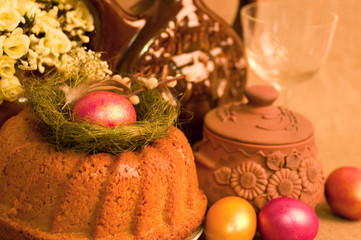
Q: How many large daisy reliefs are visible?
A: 3